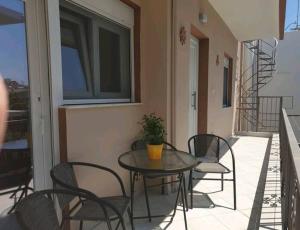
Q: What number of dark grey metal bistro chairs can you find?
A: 4